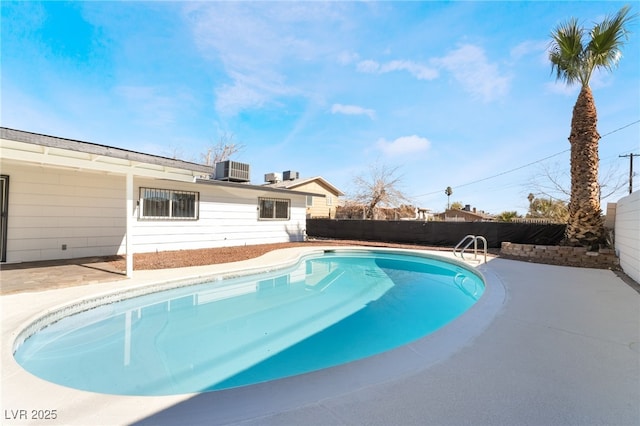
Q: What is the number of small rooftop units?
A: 2